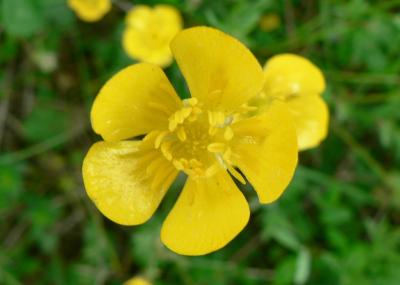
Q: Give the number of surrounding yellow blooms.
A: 4